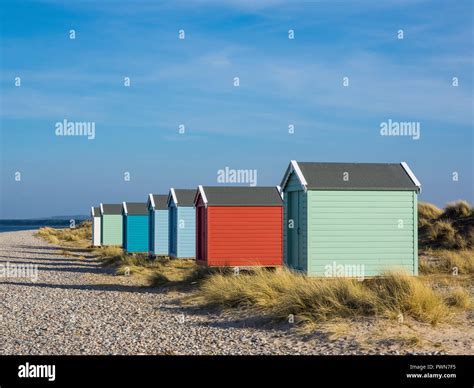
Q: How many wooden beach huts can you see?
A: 7